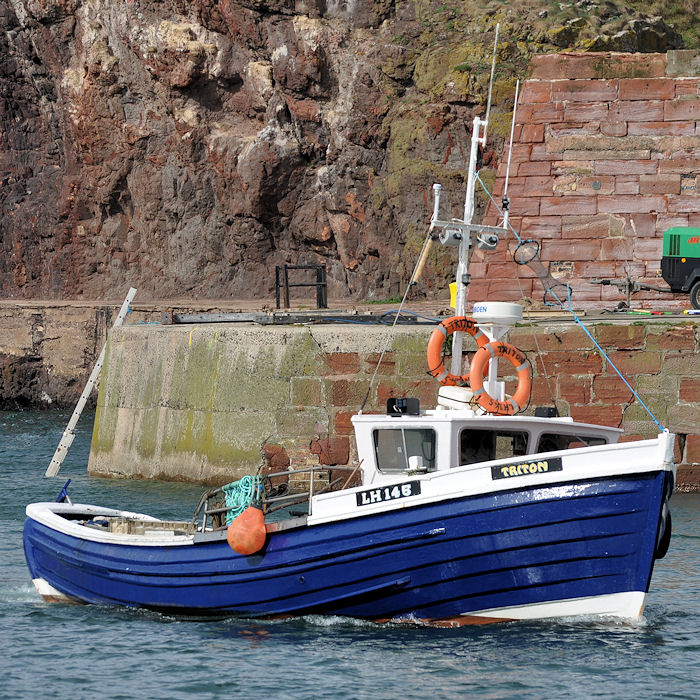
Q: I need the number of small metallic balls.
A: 0